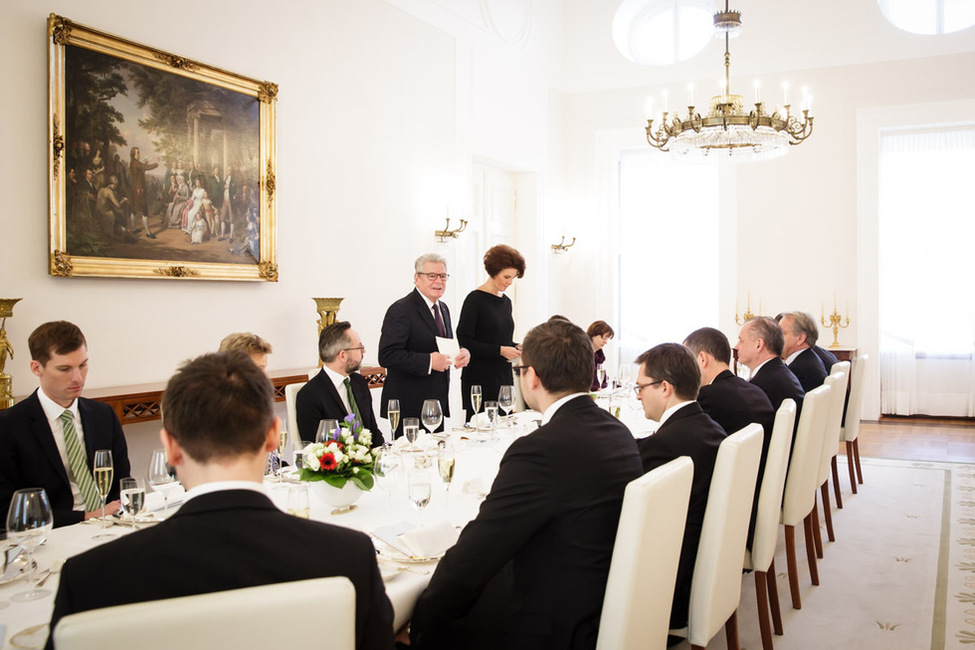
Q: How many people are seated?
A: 12